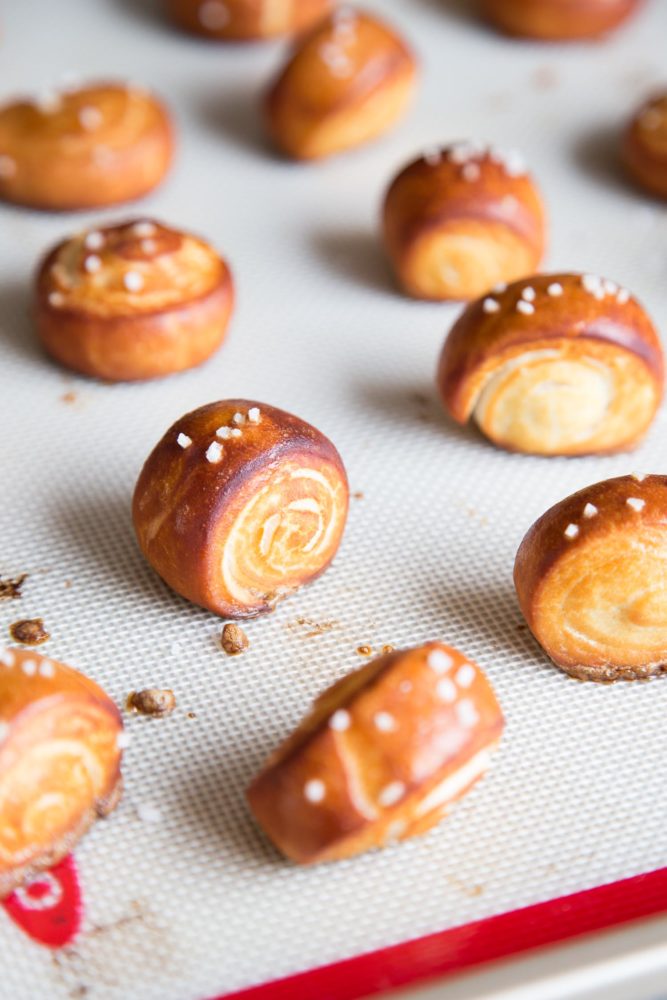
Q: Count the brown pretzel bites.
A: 12